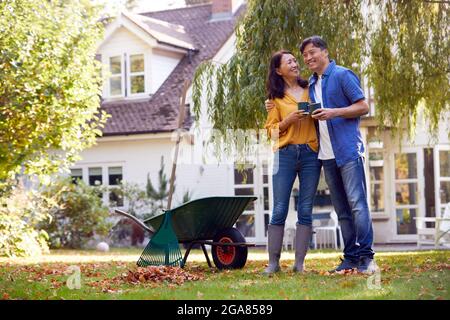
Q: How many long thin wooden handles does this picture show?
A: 1